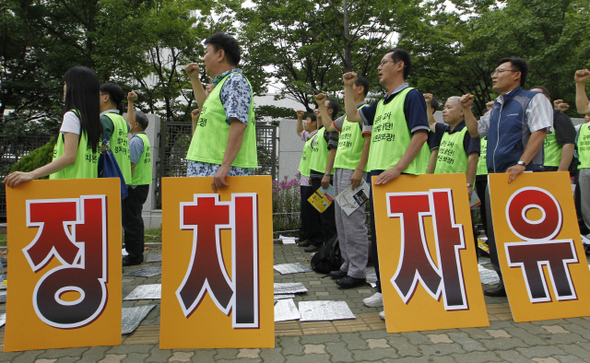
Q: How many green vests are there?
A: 13